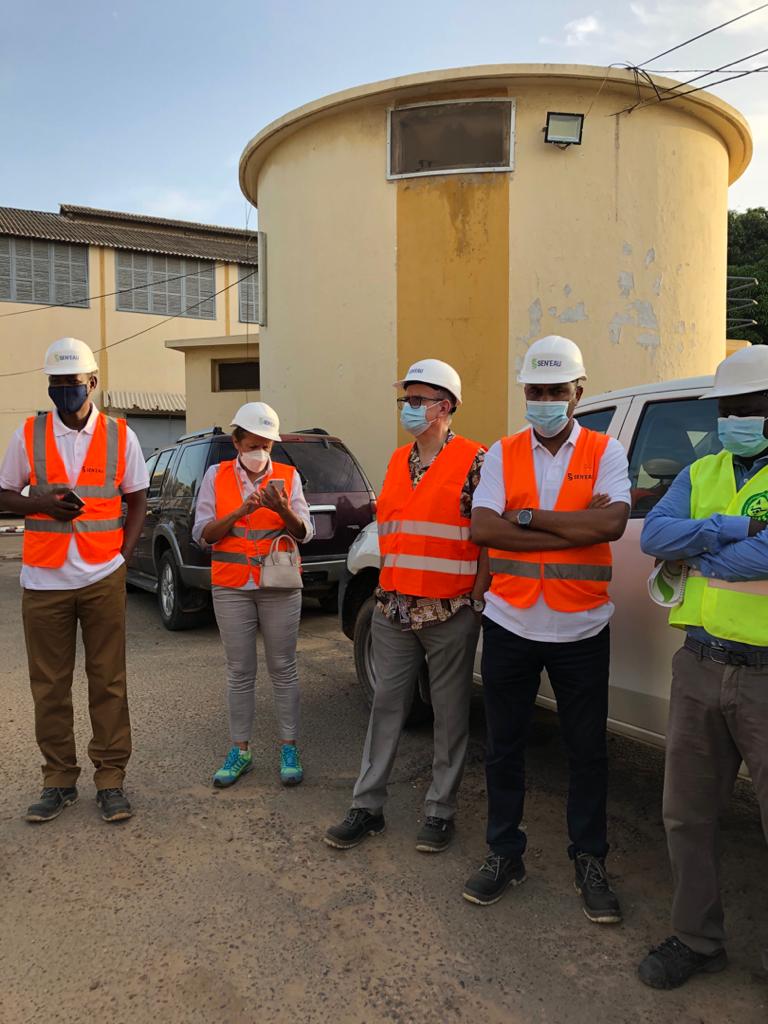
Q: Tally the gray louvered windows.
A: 3